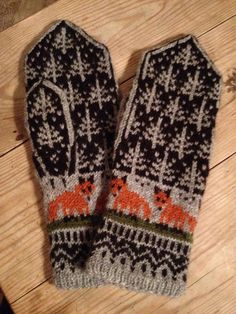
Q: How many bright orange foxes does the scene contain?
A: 3